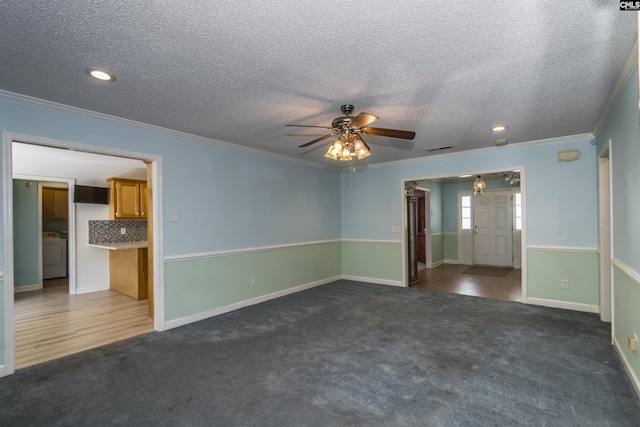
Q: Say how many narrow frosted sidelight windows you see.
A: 2